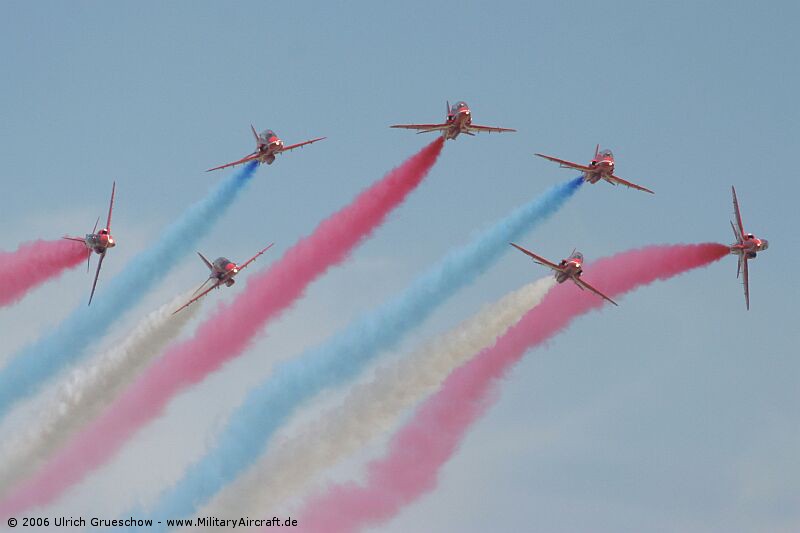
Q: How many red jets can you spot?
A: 7